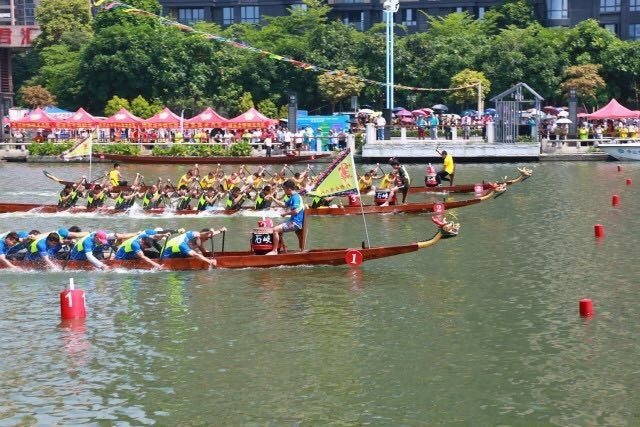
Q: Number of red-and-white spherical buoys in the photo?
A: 0